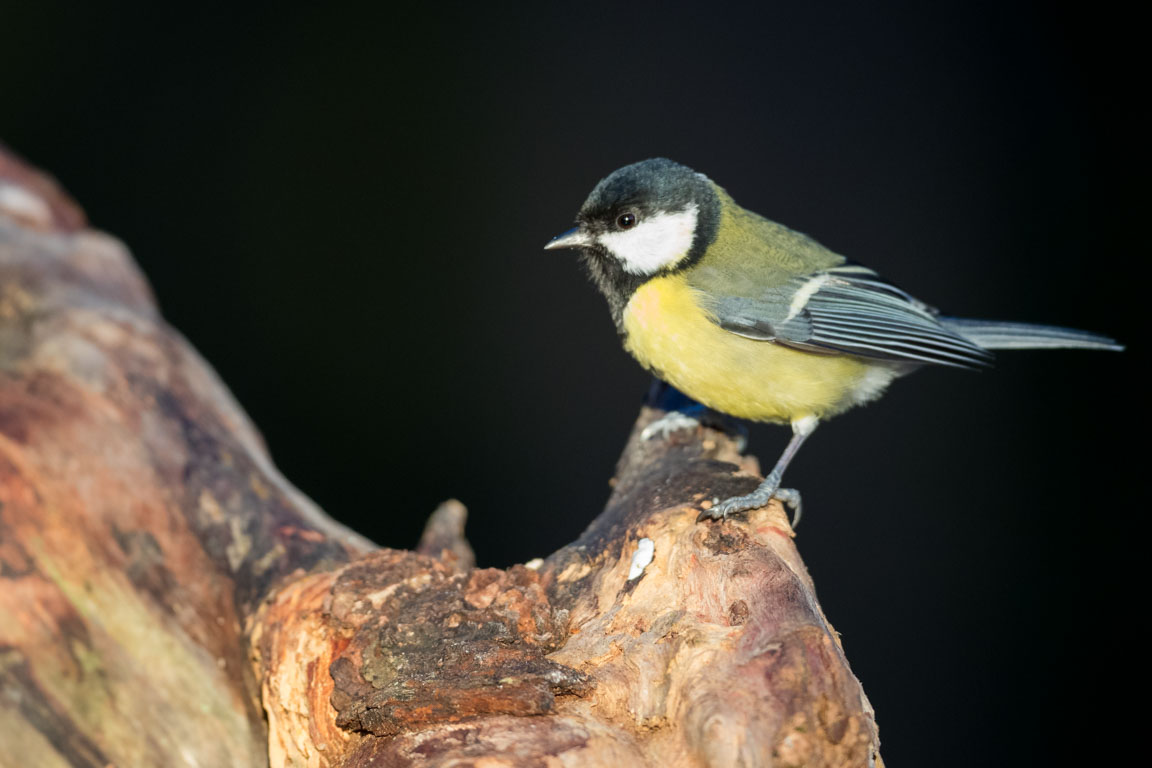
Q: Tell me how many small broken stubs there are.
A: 1